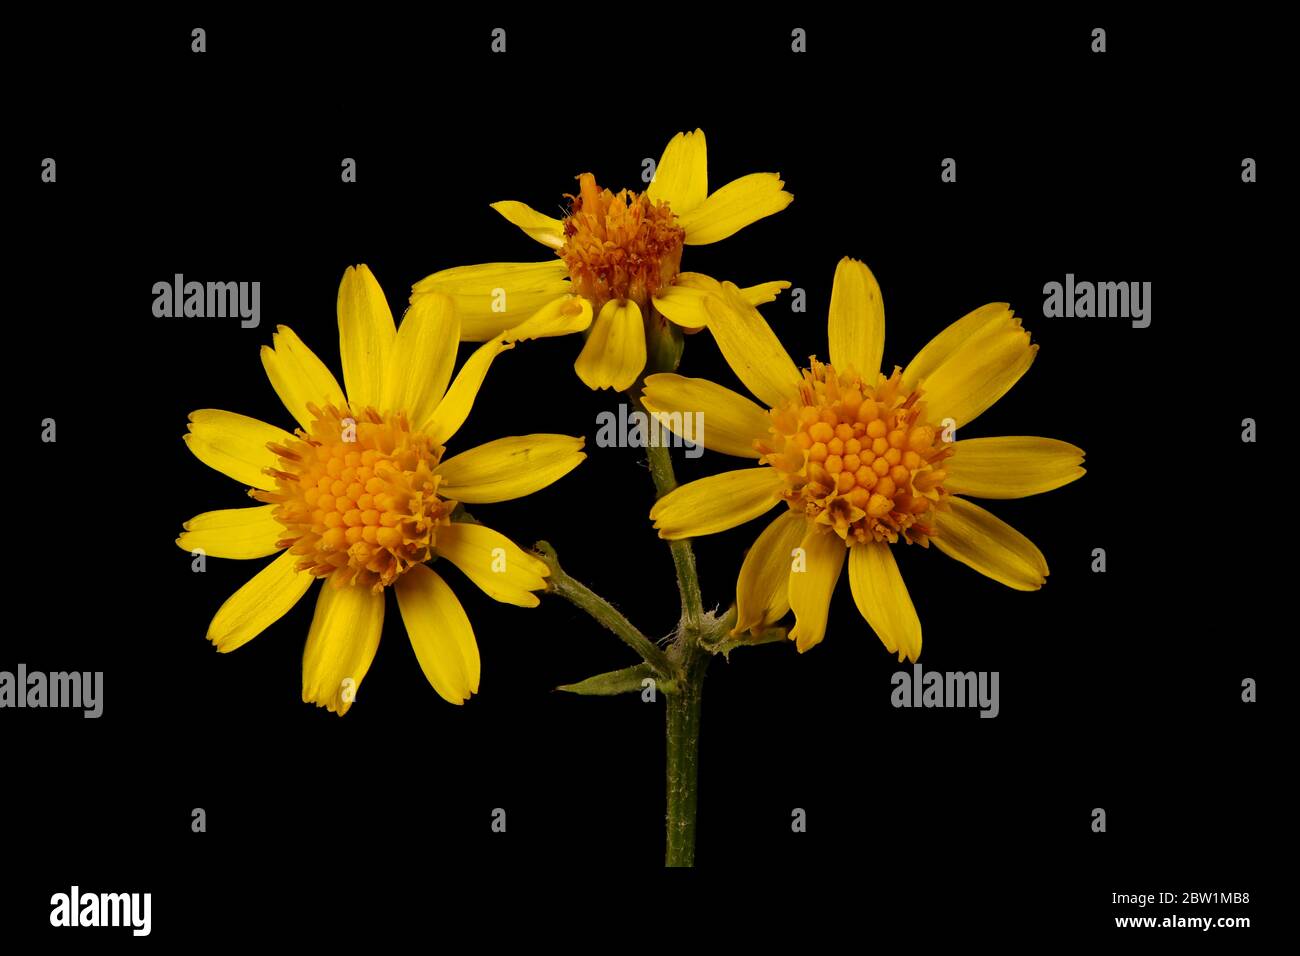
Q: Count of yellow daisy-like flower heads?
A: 3